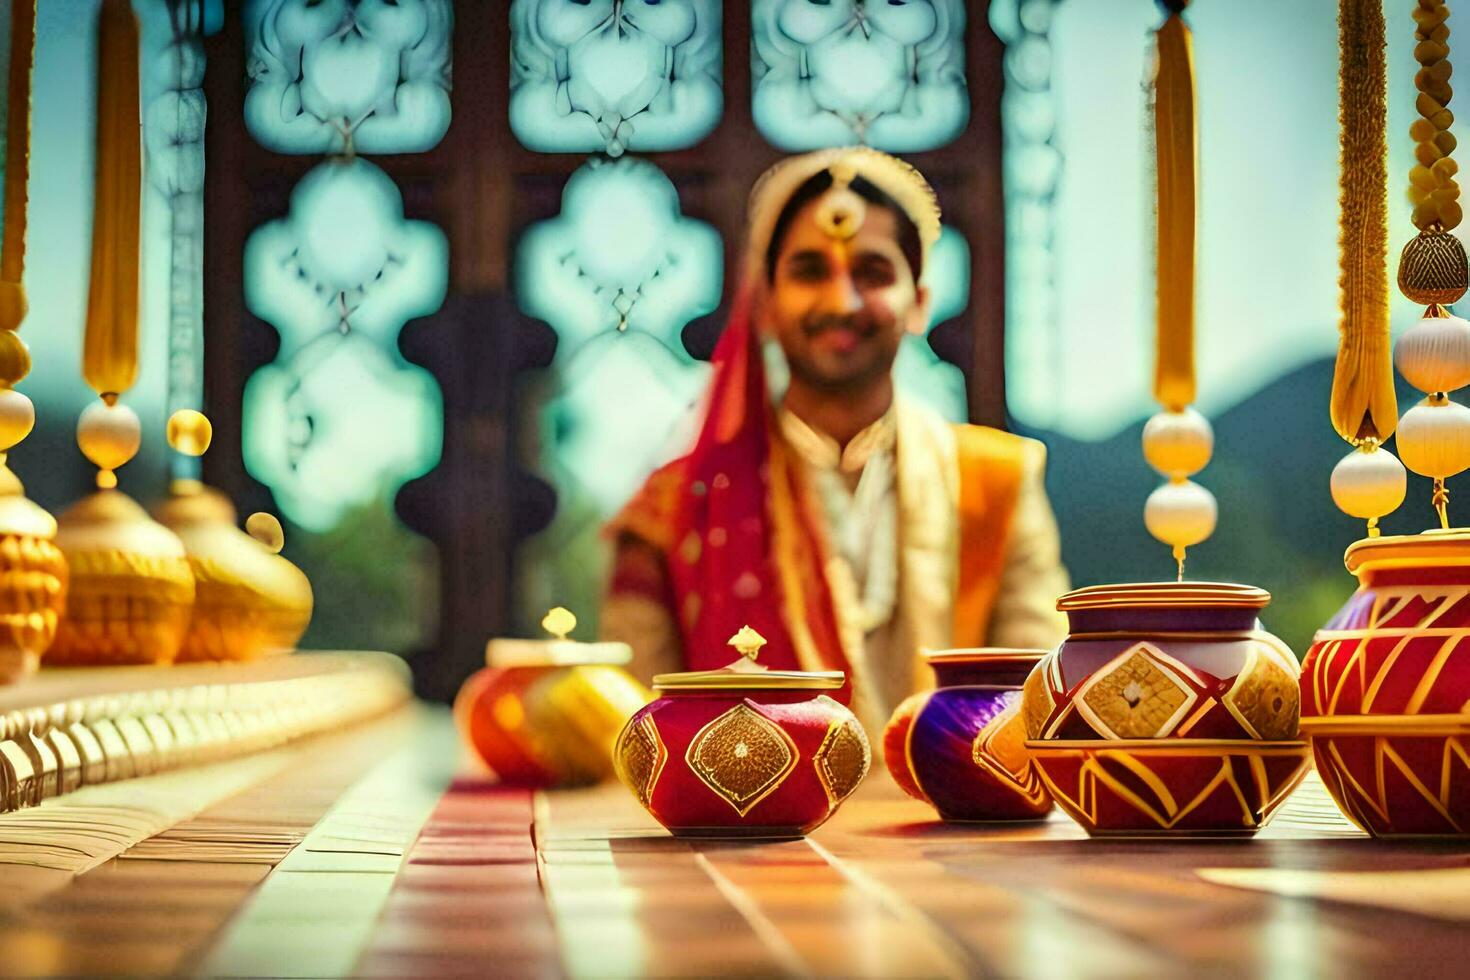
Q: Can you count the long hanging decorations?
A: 5